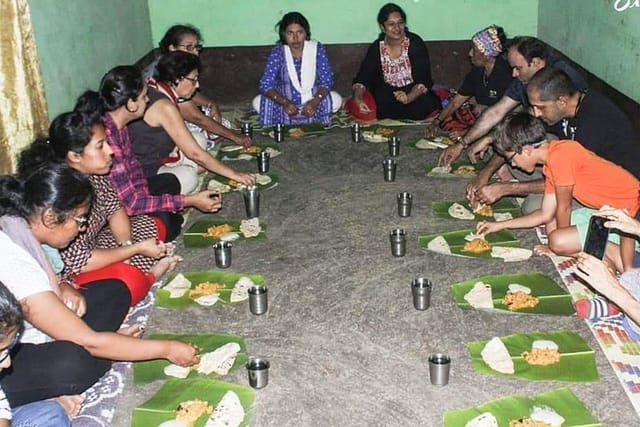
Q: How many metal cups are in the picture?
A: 14